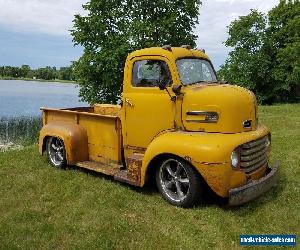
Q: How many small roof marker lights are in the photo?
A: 3